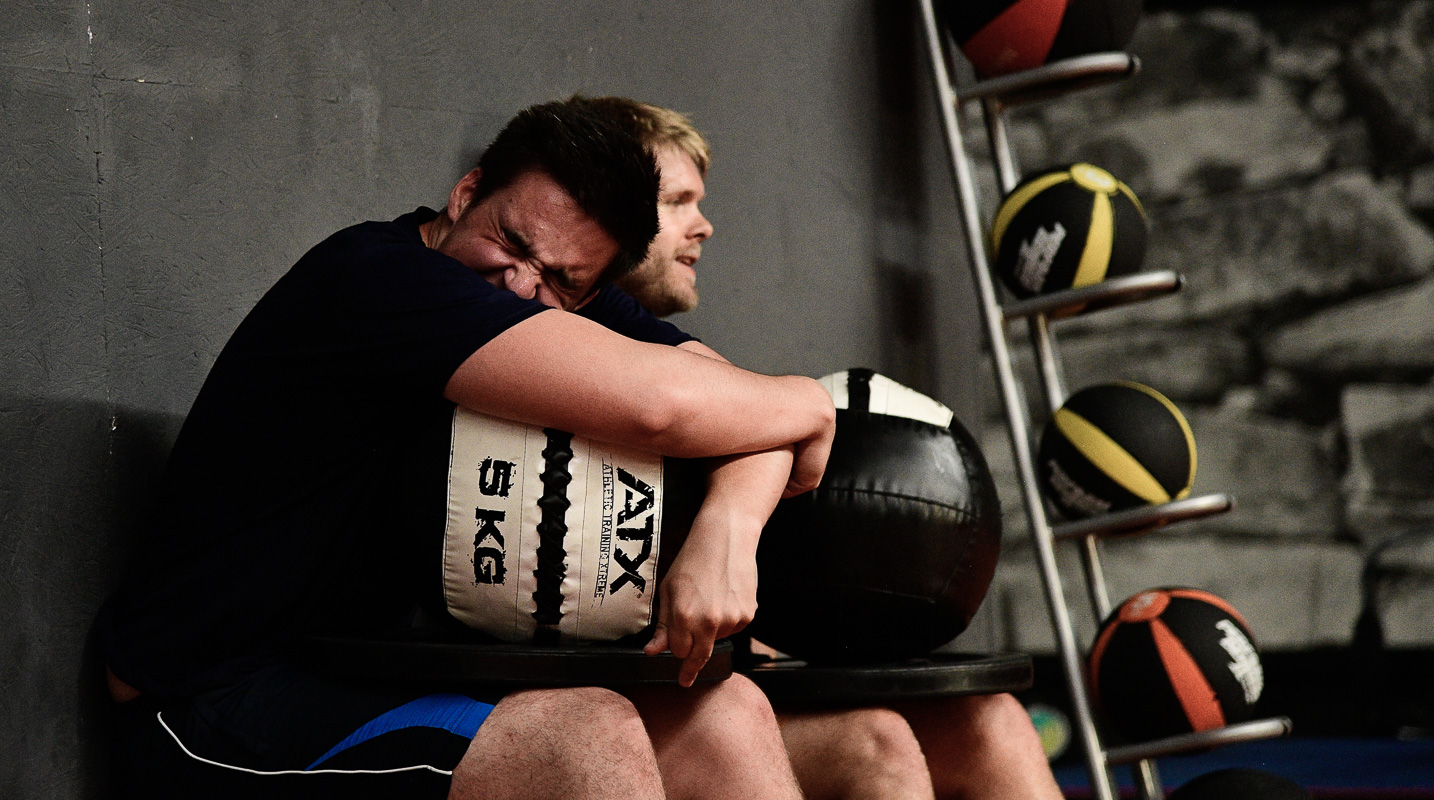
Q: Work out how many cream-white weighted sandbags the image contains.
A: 1